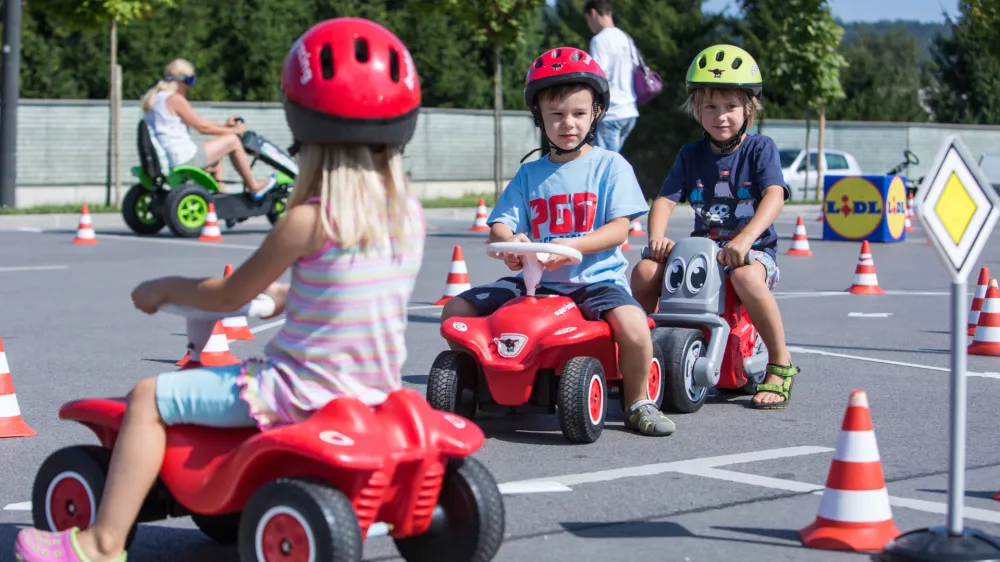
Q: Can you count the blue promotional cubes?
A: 1